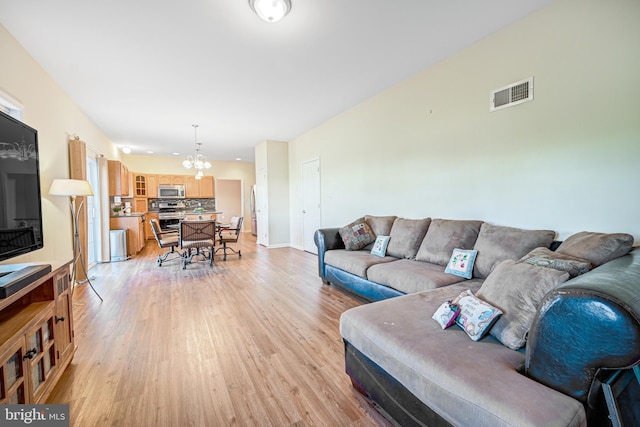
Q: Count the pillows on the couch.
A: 12